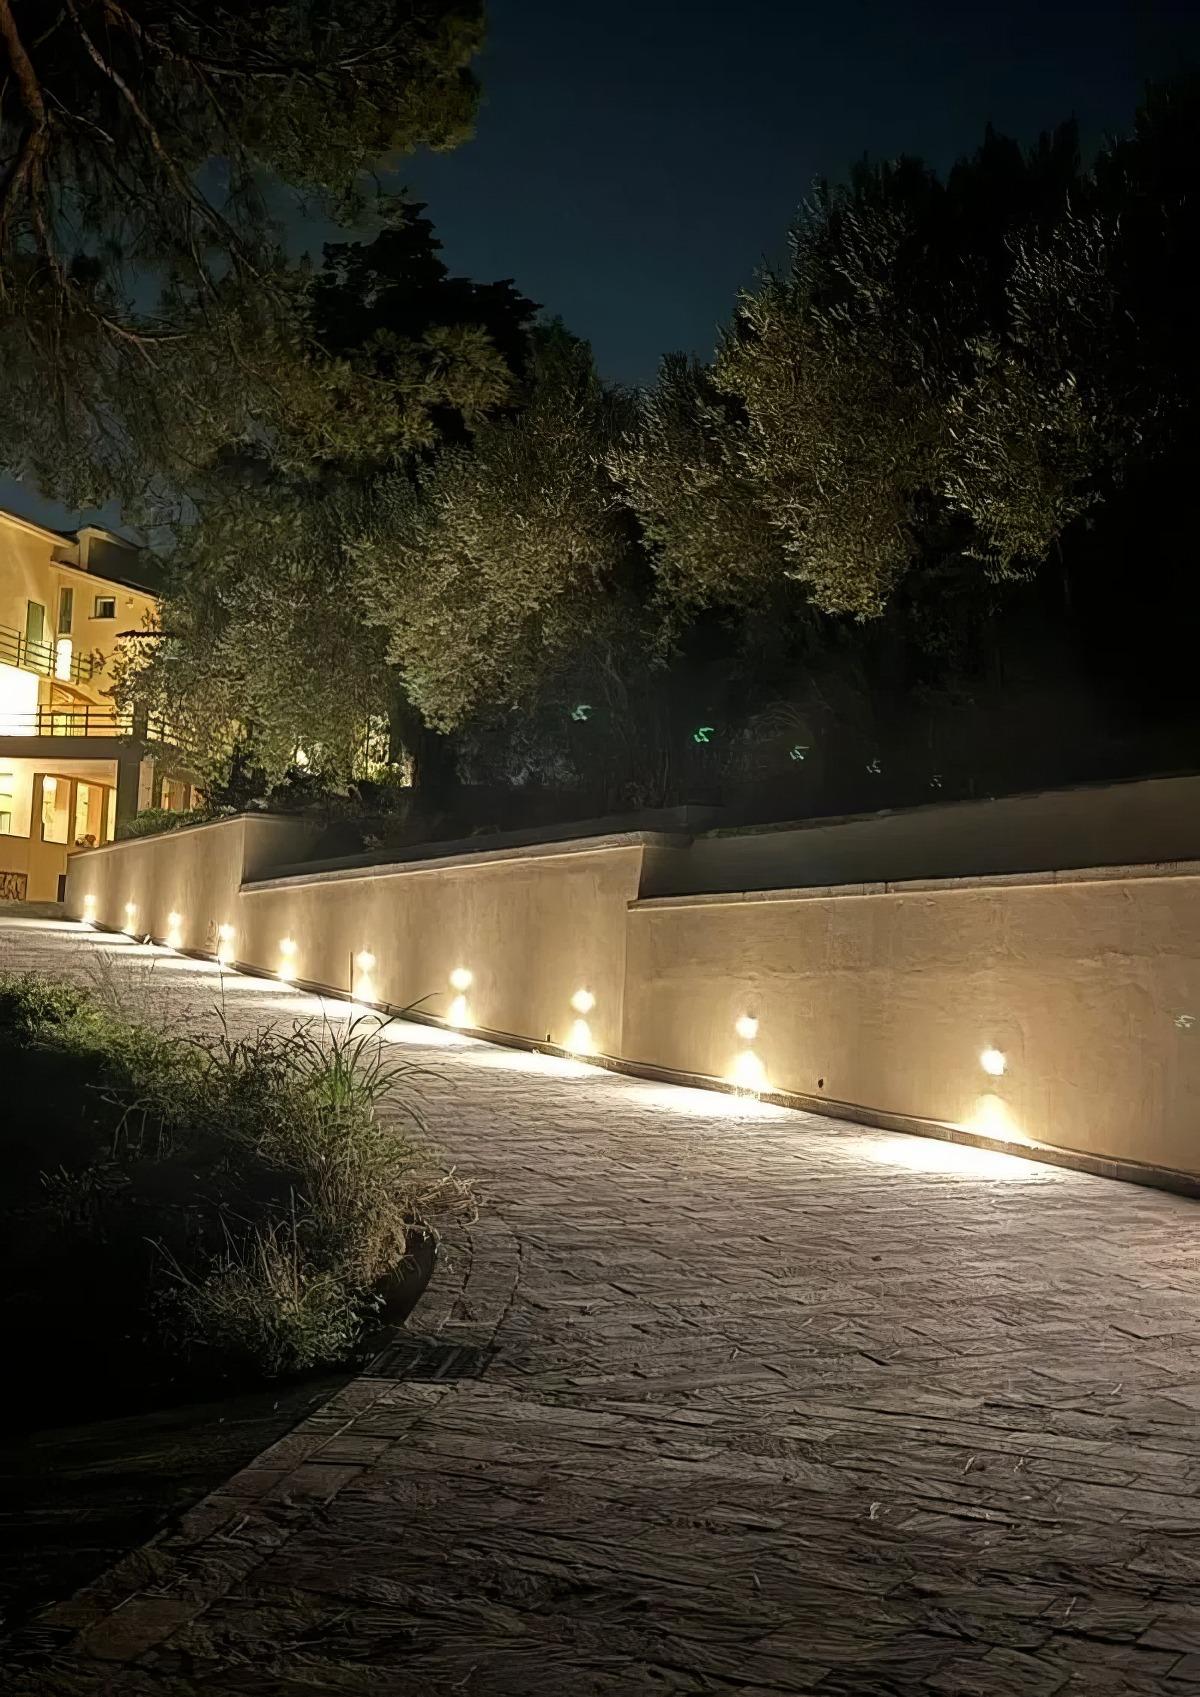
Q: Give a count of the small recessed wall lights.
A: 10